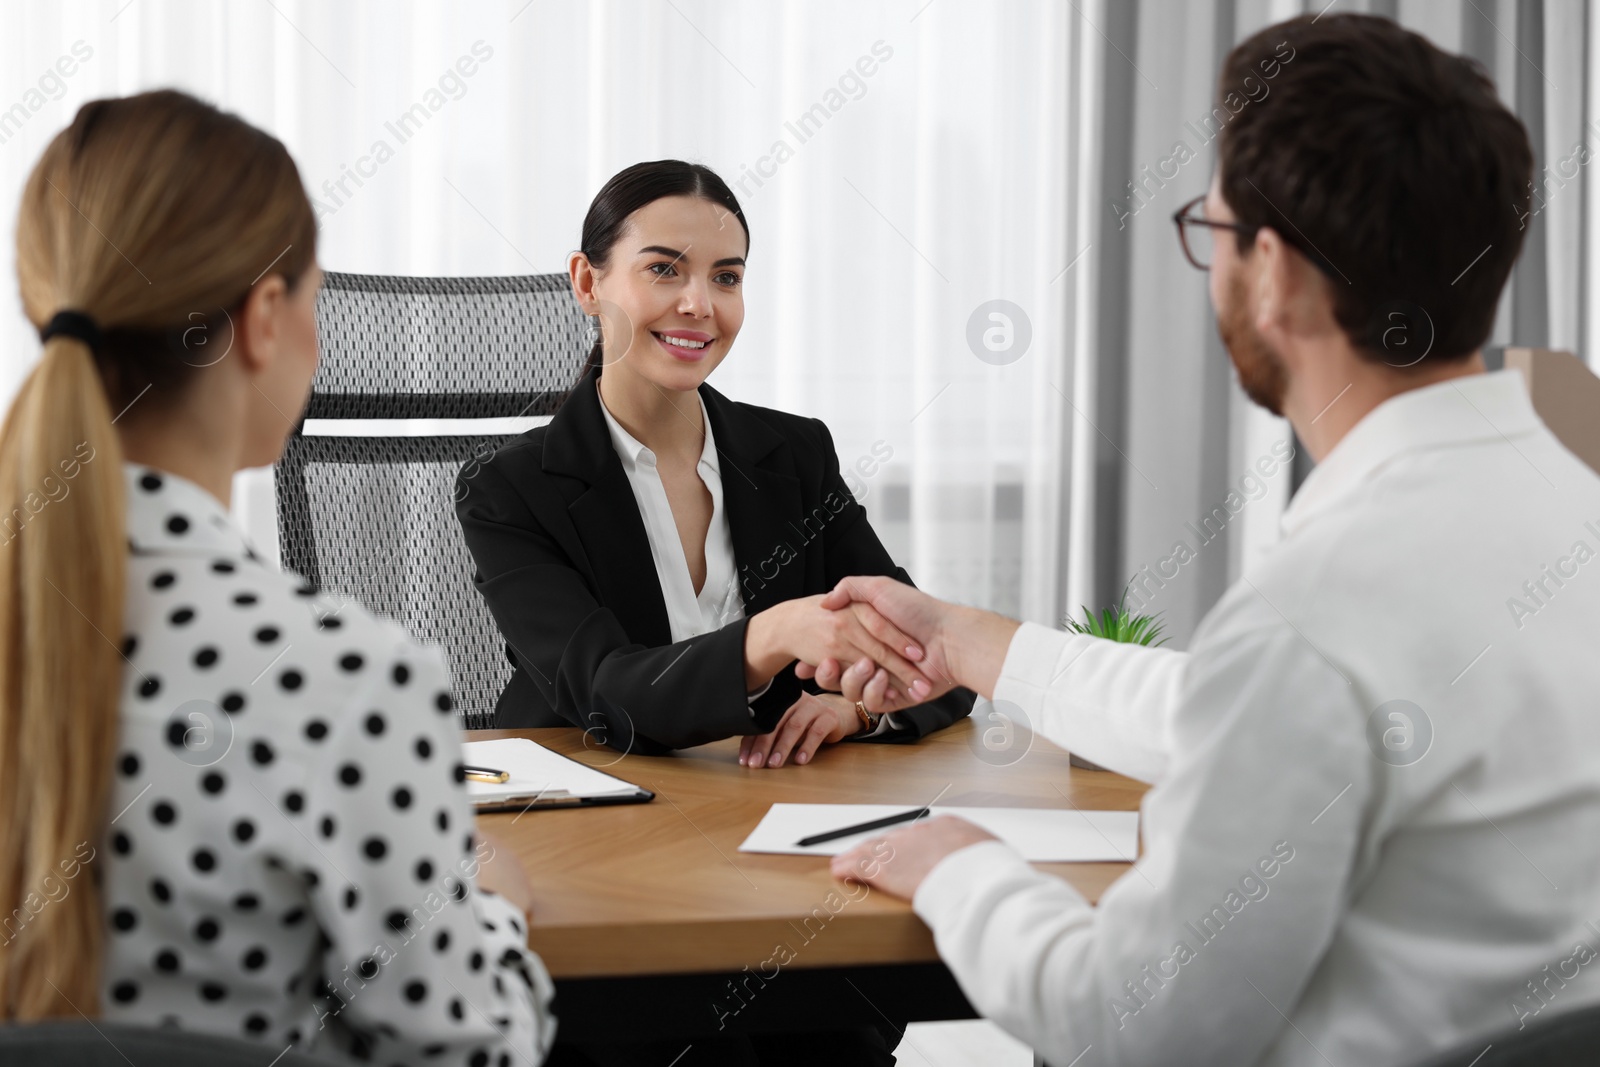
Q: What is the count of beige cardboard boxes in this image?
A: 1